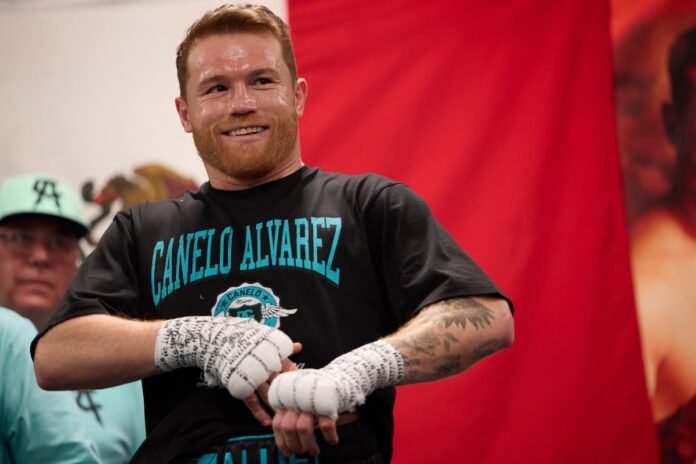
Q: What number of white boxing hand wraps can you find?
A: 2